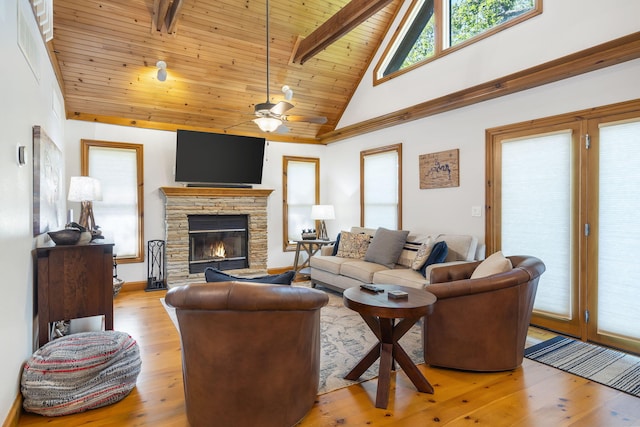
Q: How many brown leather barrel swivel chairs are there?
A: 2